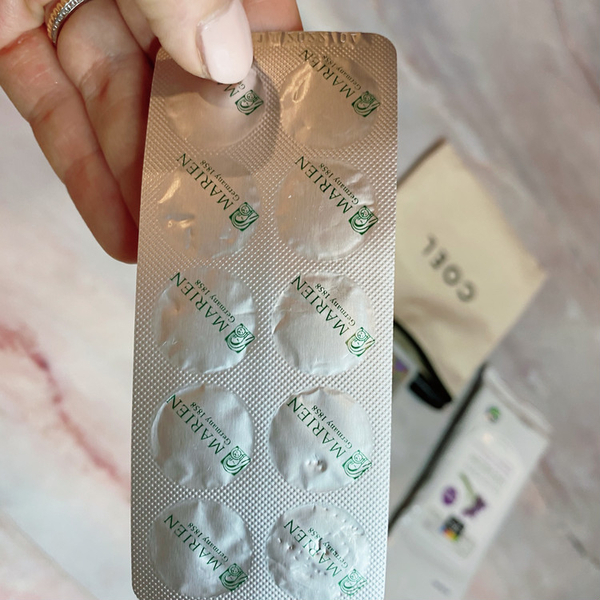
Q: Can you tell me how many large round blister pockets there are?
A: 10